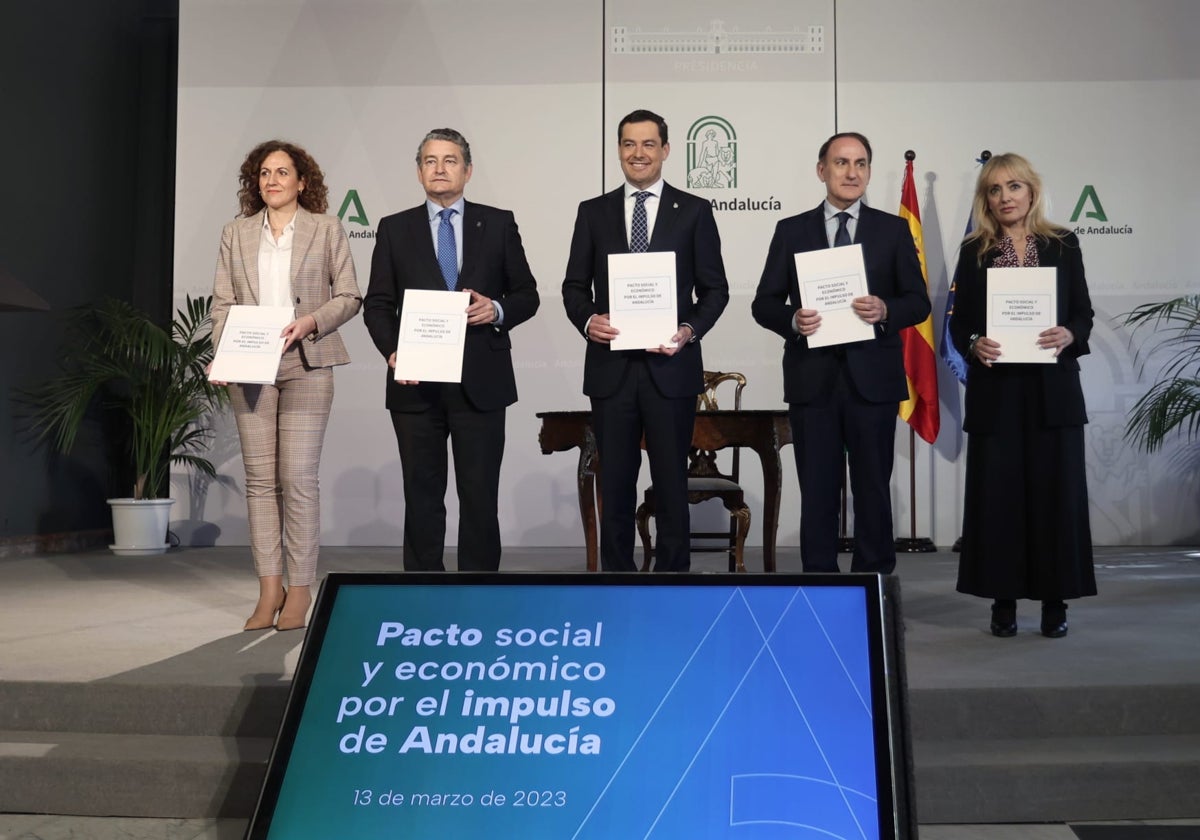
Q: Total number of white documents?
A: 5